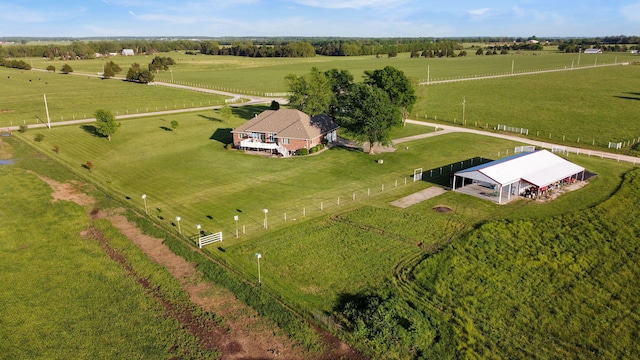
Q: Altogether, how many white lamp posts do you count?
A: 6